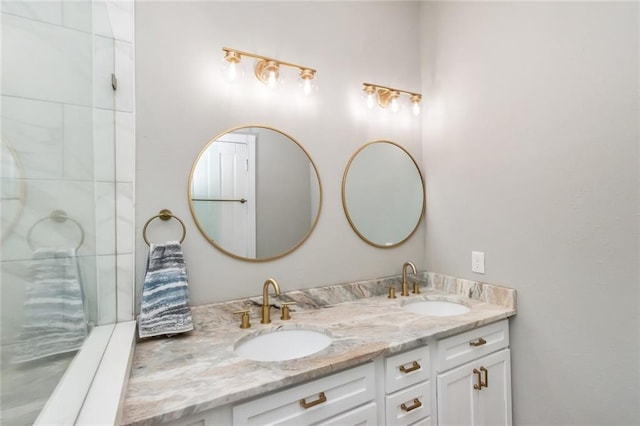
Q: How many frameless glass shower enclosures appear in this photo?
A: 1